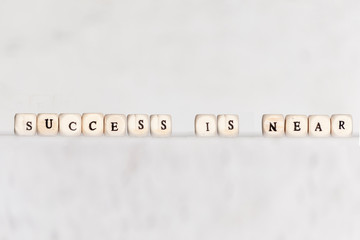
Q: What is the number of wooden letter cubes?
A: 13